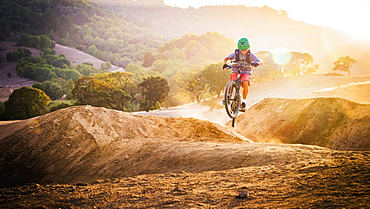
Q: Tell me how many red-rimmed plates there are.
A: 0